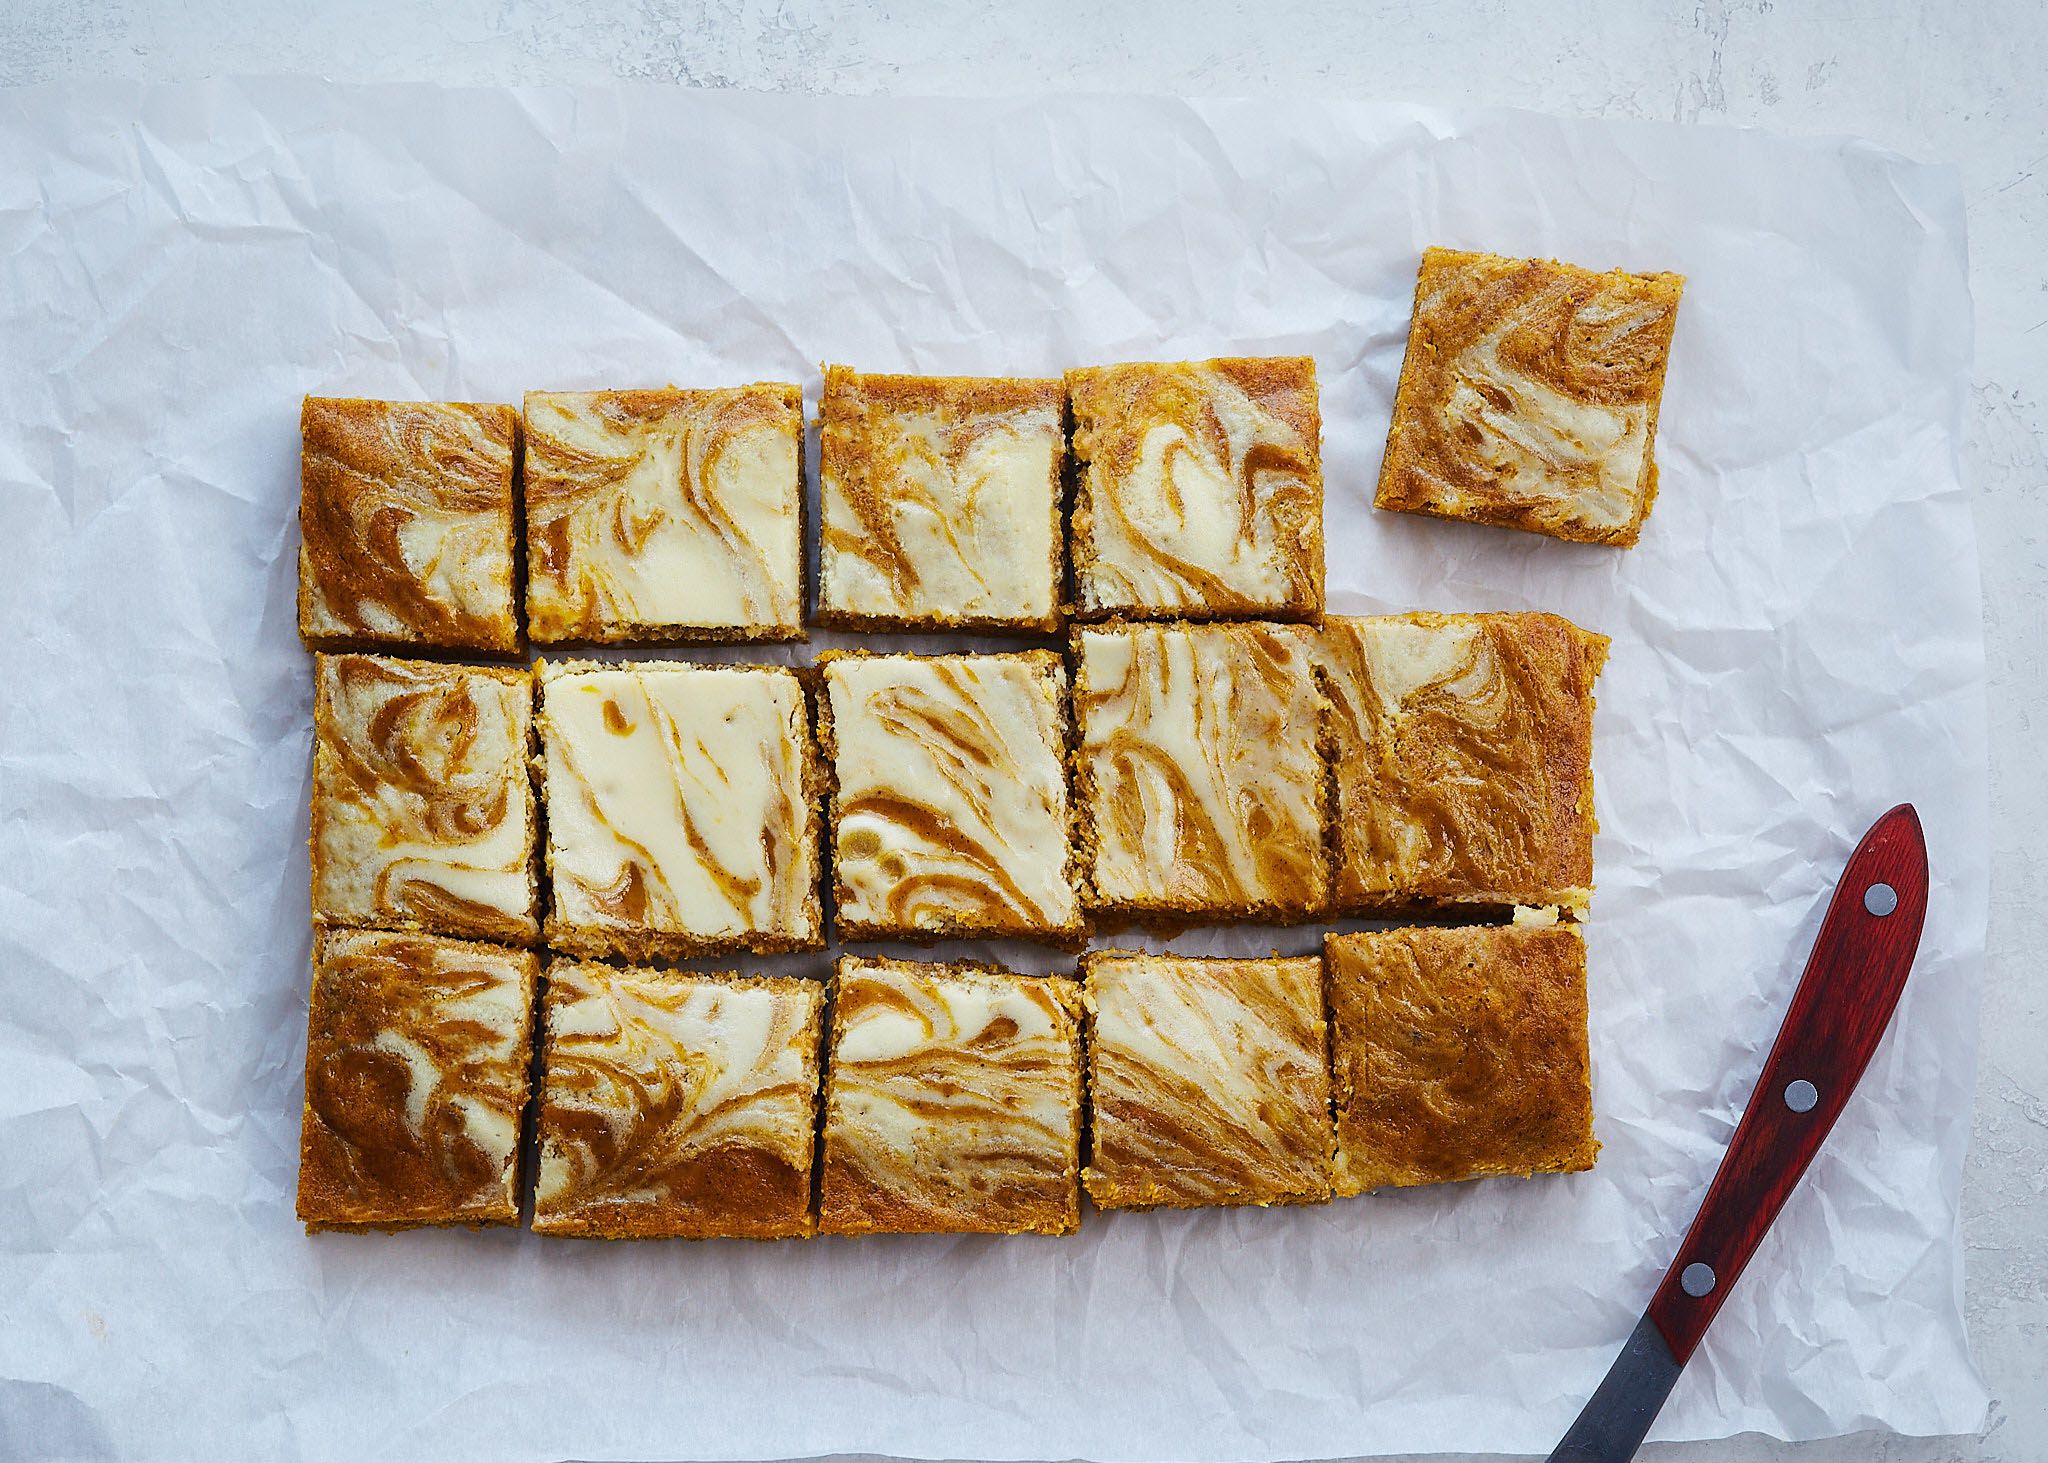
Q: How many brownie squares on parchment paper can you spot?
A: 15